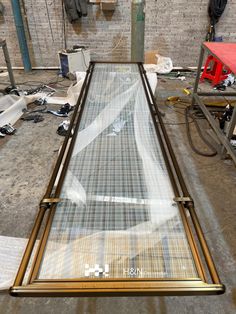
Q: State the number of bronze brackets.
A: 2